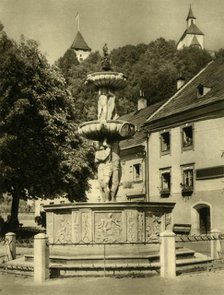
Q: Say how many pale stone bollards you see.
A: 4